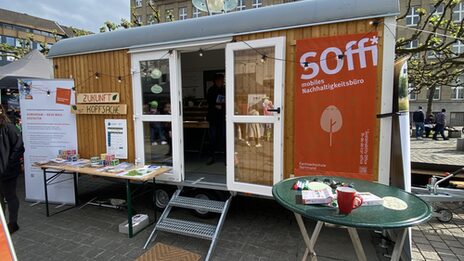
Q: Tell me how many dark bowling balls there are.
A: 0